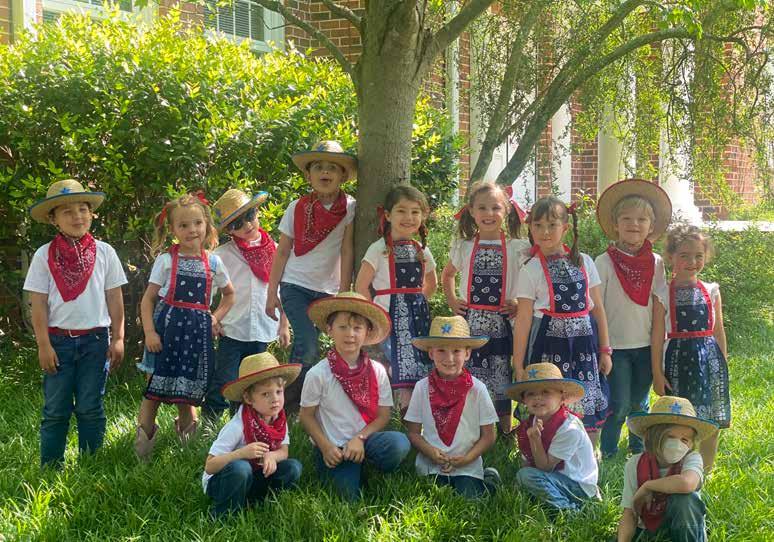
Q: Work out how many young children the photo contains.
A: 14